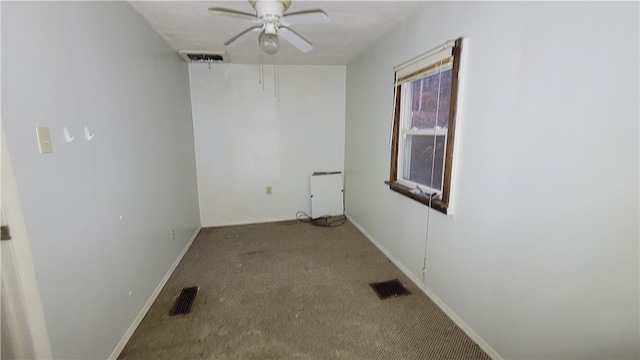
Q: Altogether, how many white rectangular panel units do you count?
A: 1